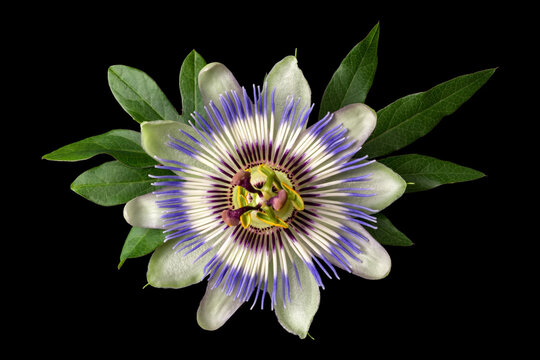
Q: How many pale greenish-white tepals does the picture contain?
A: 10